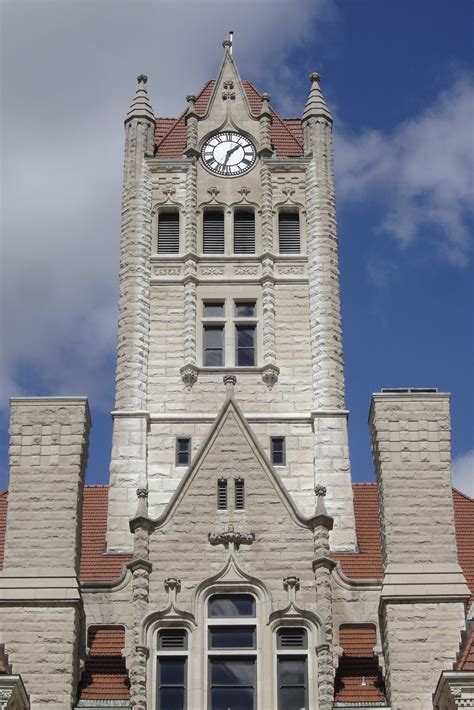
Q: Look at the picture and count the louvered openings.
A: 8